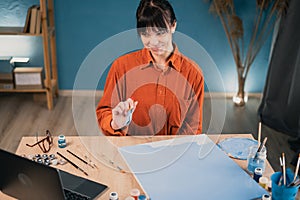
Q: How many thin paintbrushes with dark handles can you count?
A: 2